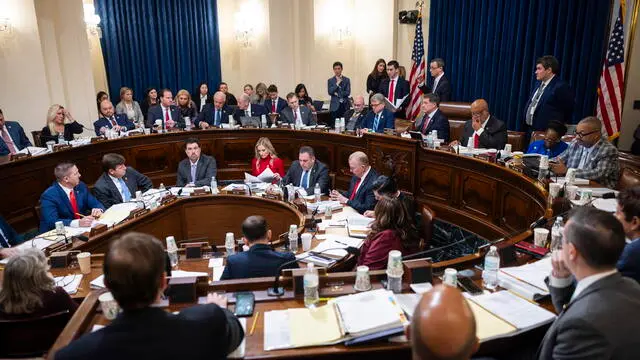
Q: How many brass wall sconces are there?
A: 4